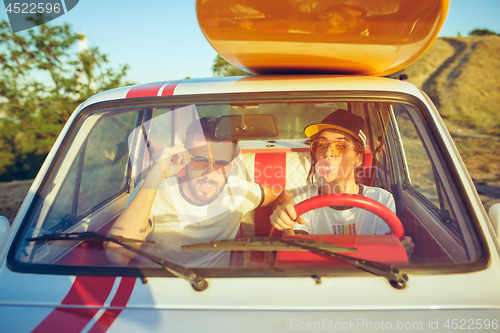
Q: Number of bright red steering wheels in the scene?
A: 1